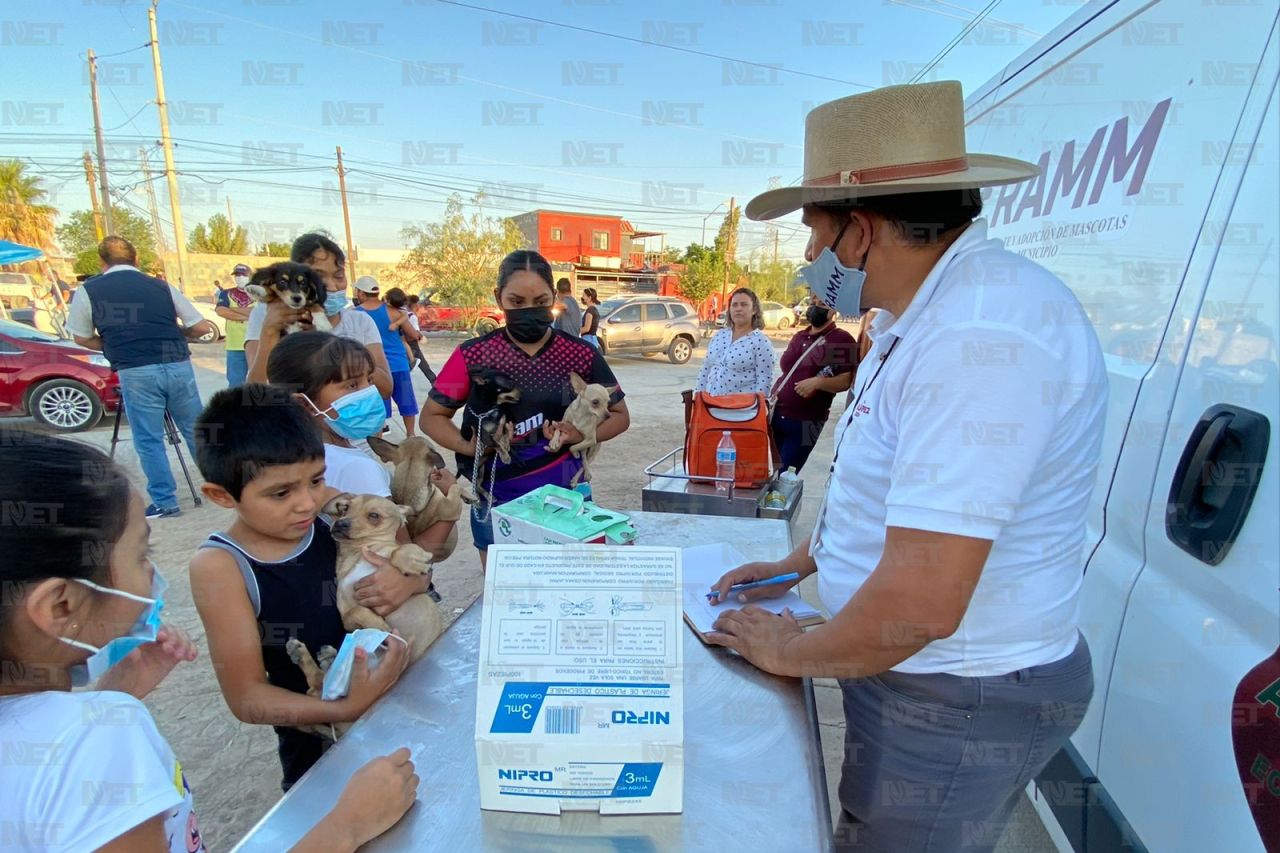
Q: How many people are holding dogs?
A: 4